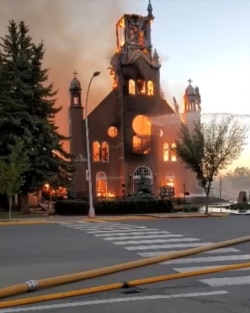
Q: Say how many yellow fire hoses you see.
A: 2